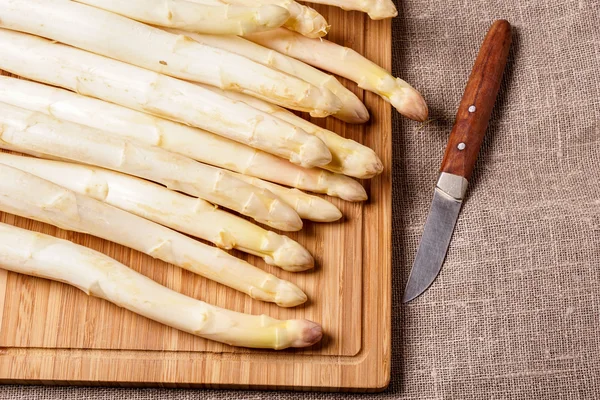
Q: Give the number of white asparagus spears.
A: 14